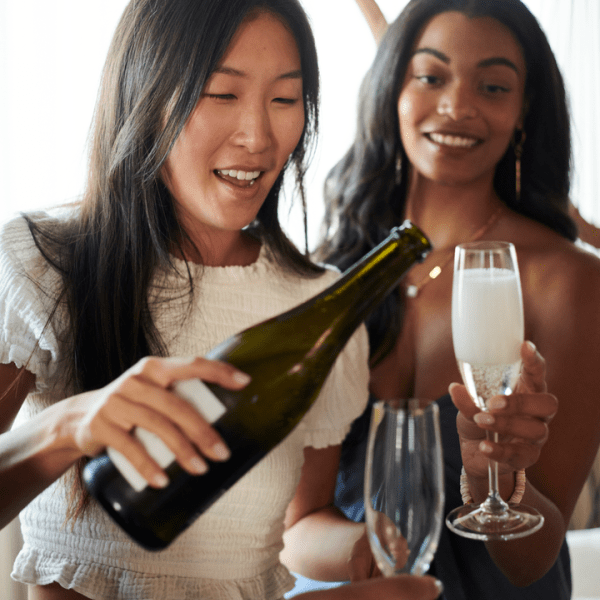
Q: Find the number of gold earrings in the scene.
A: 2